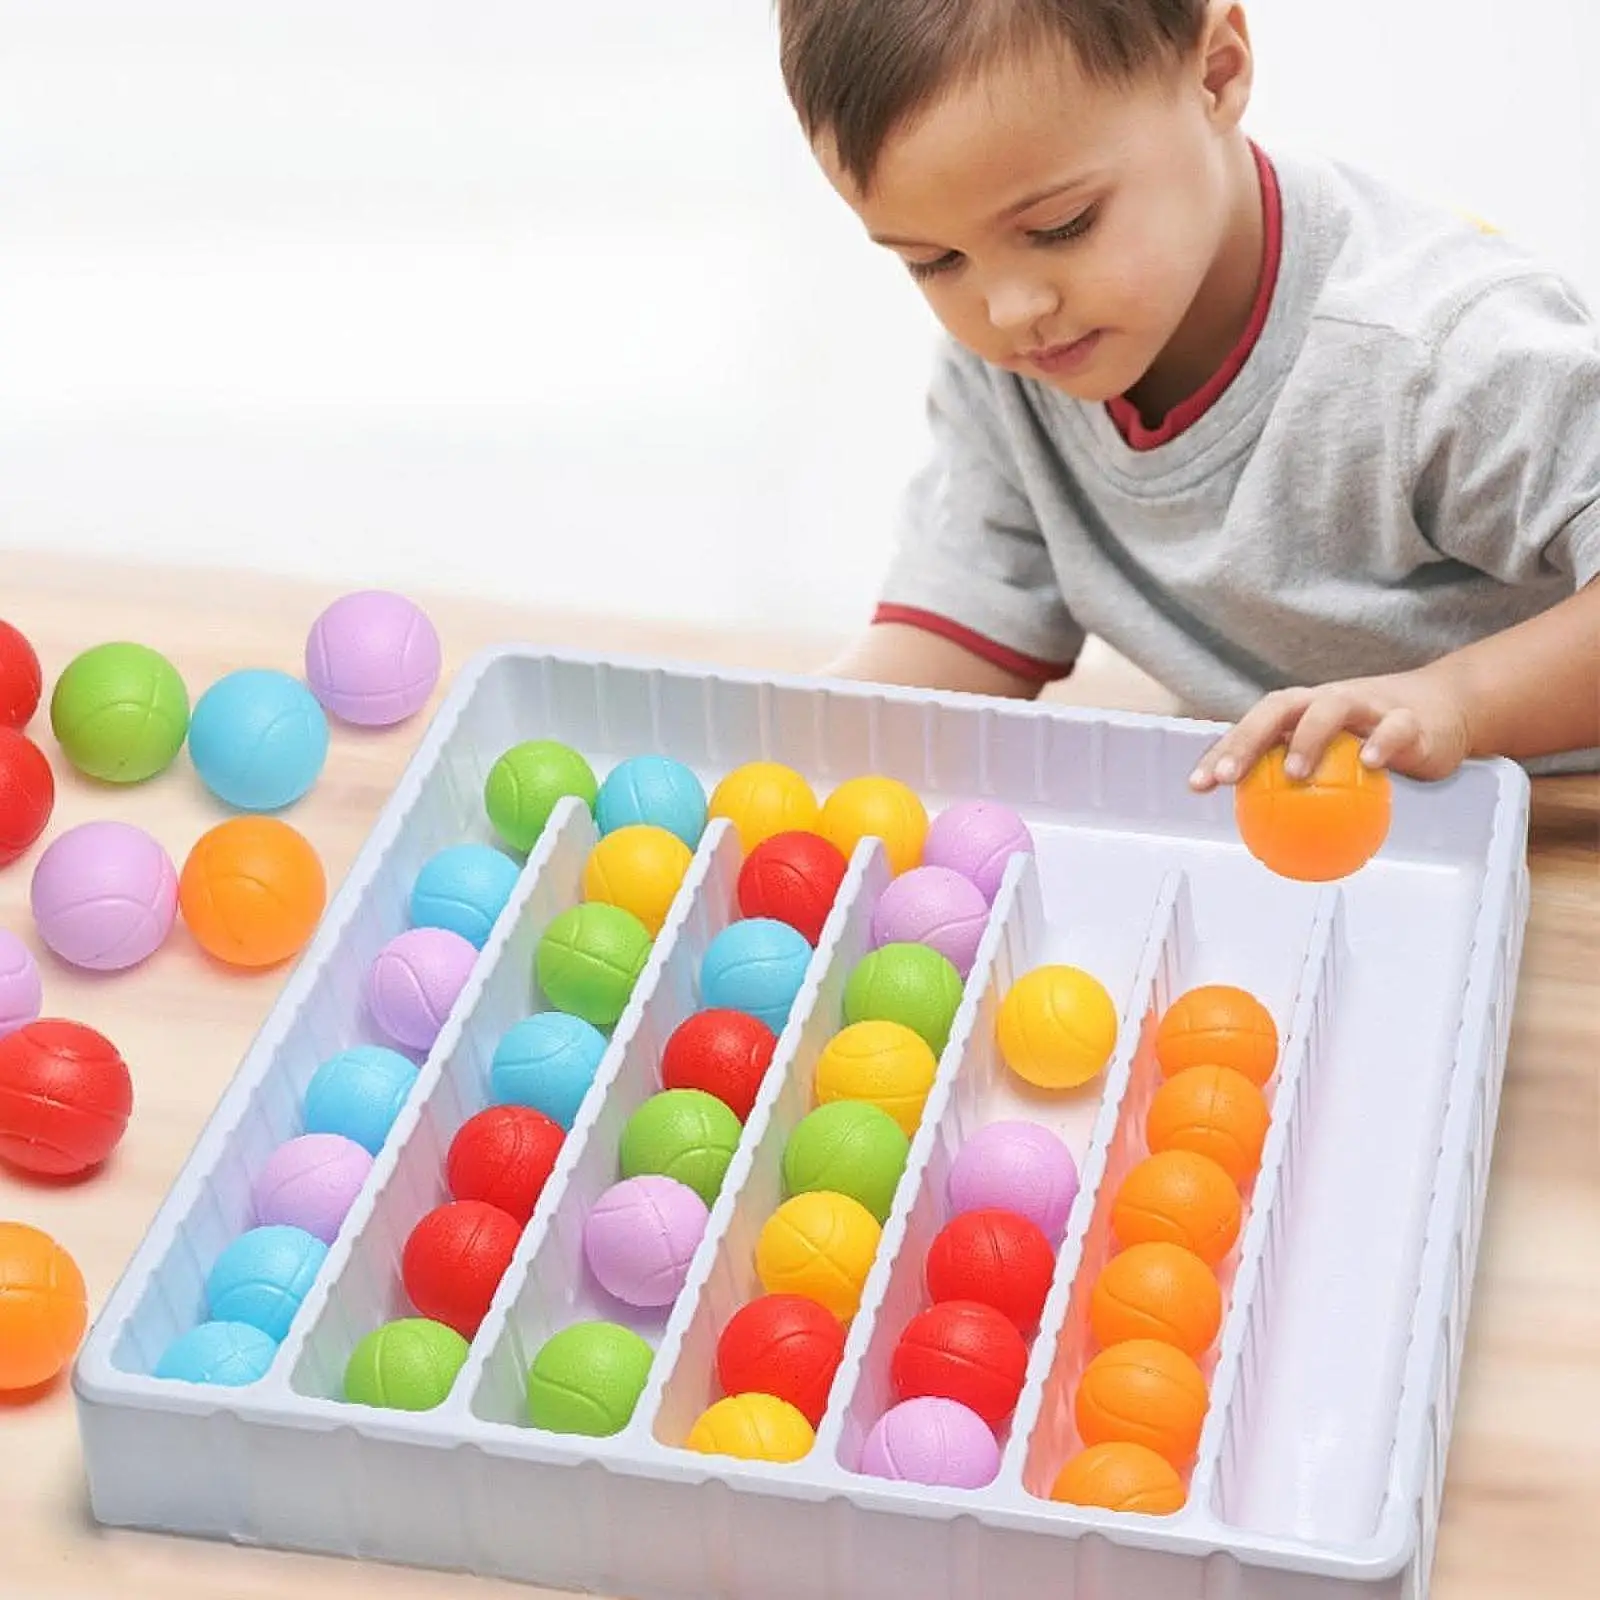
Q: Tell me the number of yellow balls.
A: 7